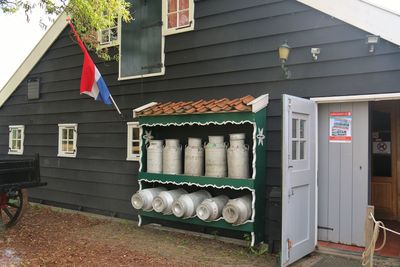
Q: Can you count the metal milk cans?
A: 10